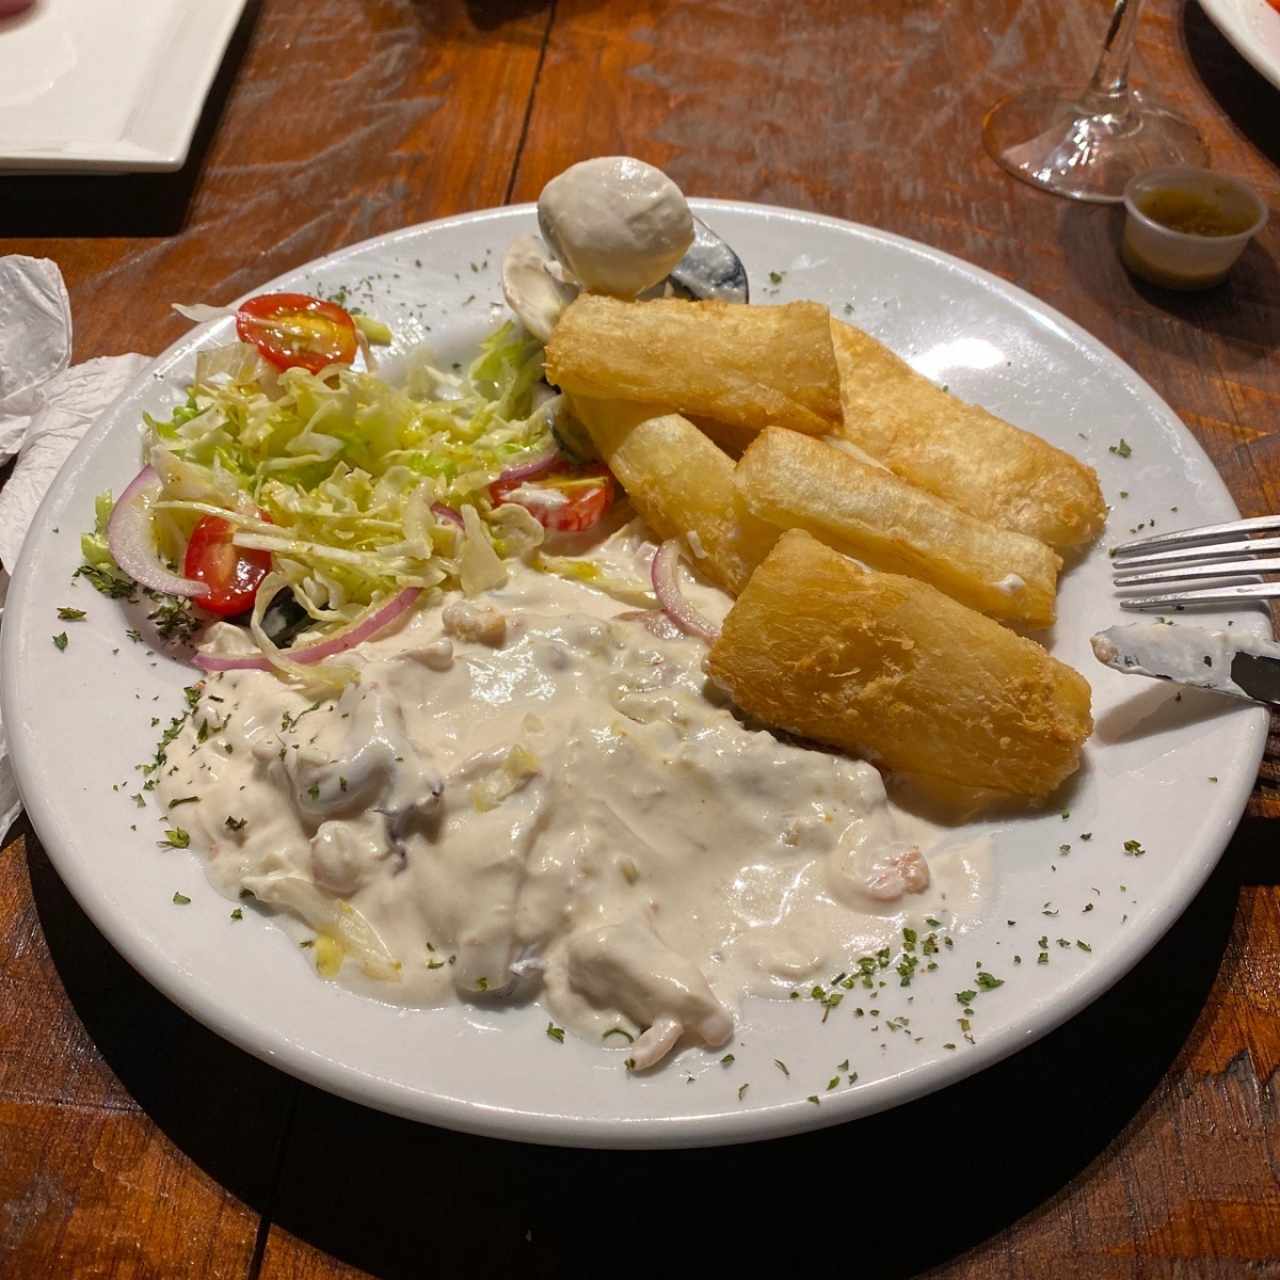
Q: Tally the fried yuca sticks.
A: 5